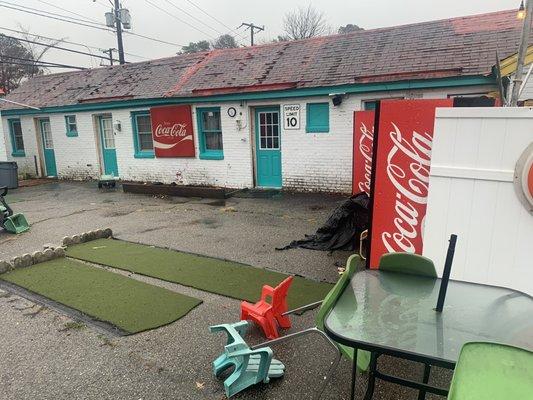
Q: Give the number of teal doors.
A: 3